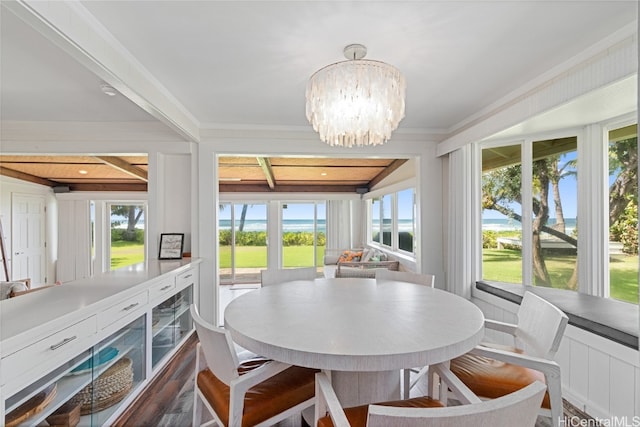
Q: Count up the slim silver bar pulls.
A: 4